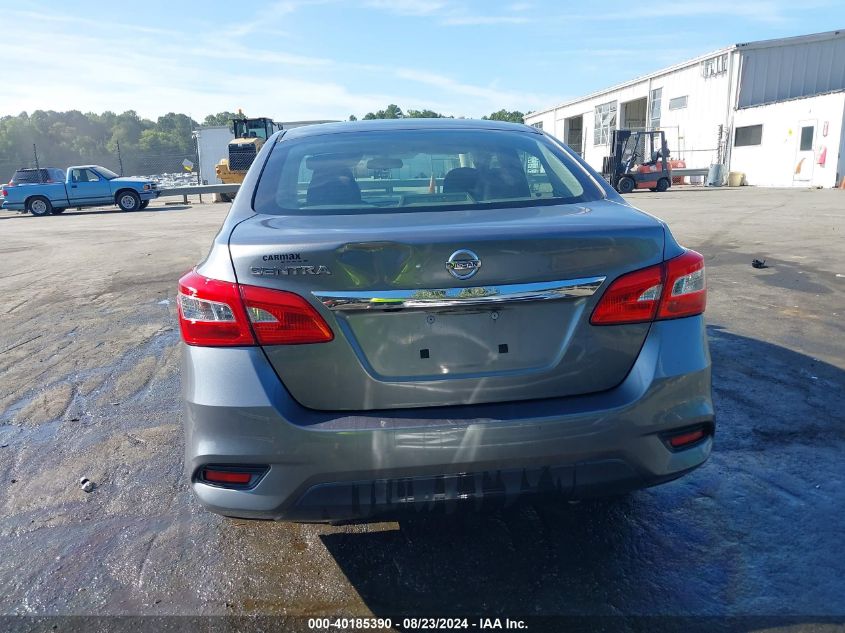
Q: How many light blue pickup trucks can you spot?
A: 1